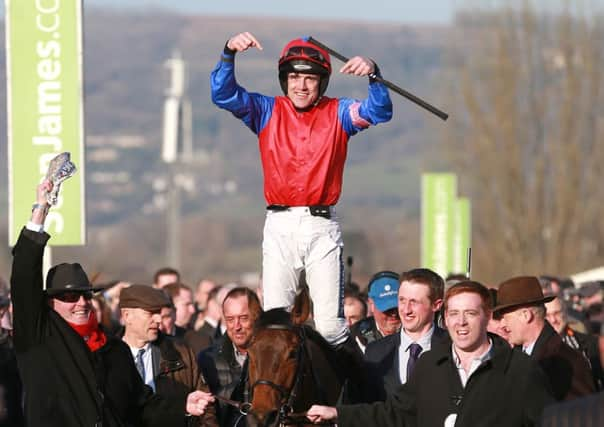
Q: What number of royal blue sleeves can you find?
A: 2